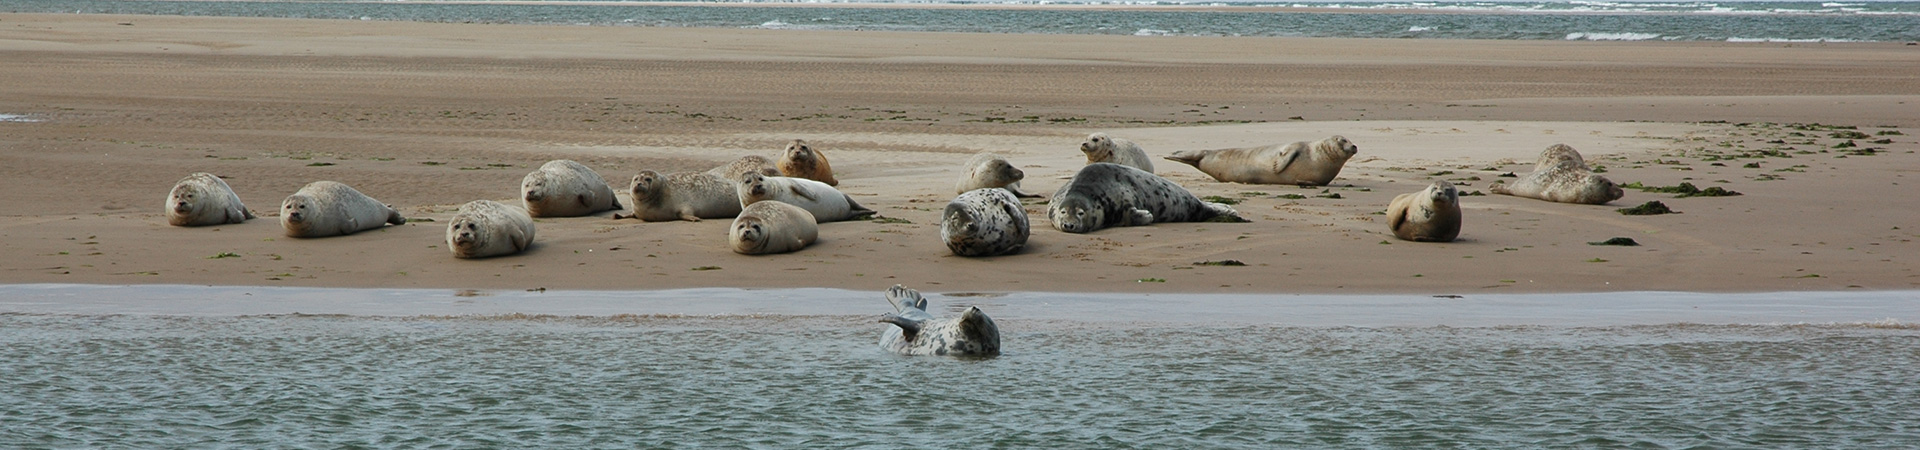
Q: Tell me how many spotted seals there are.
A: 3